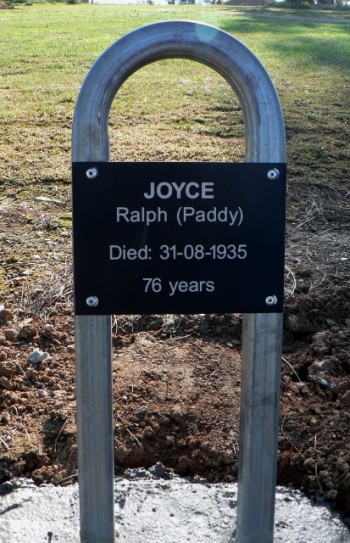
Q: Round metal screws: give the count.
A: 4